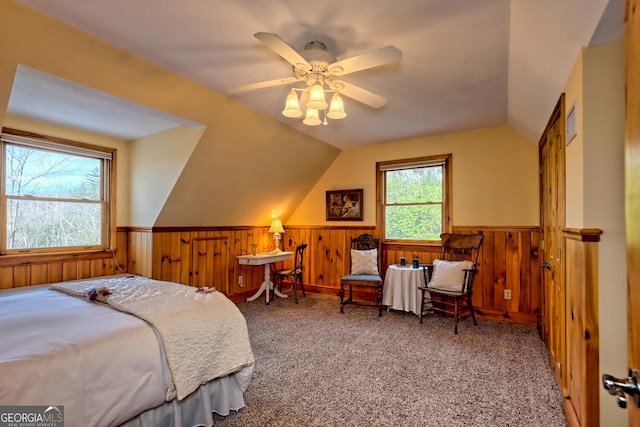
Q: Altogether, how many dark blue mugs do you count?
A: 2